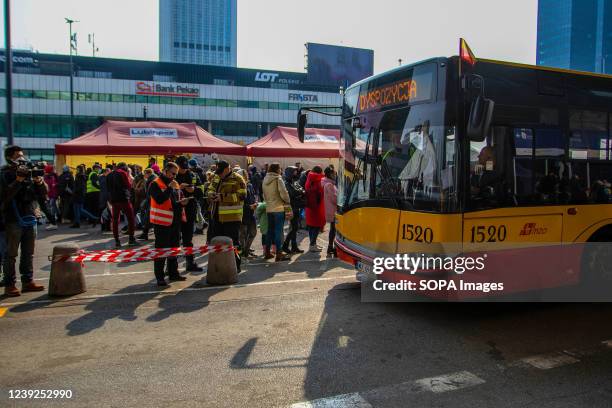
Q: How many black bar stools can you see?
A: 0